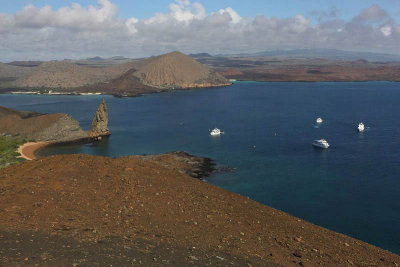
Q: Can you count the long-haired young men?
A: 0